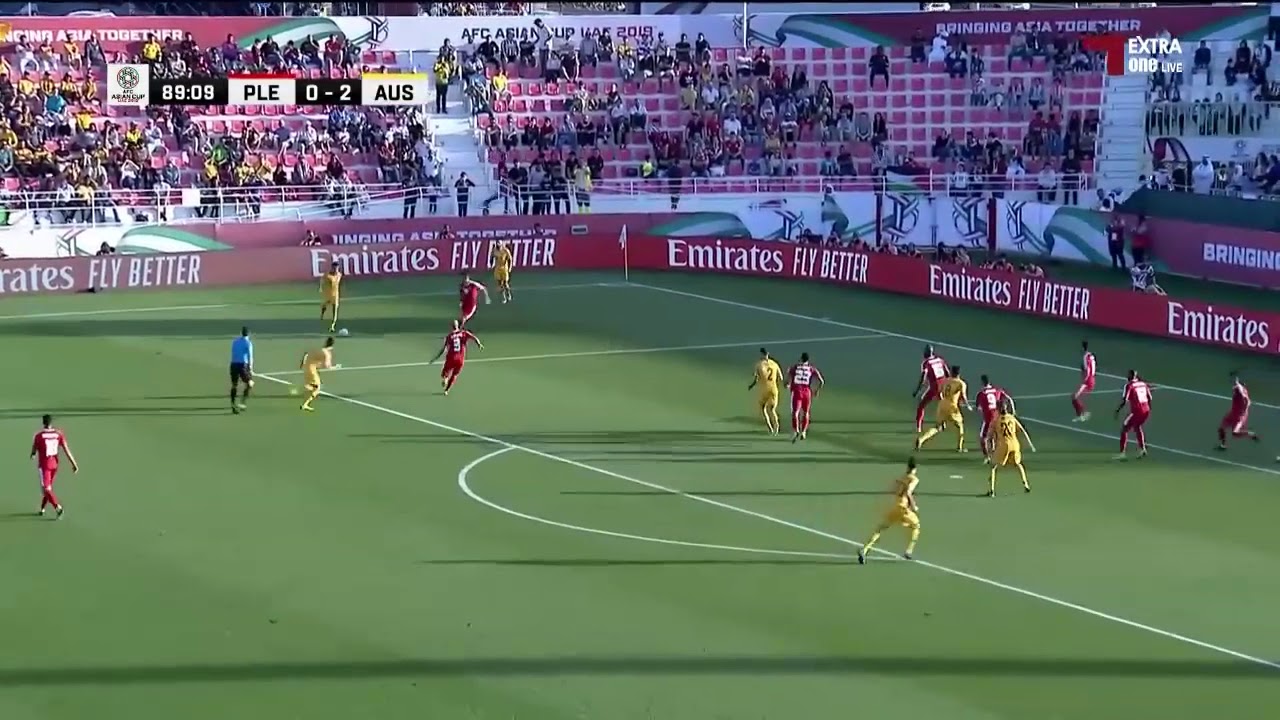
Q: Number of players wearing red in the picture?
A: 9